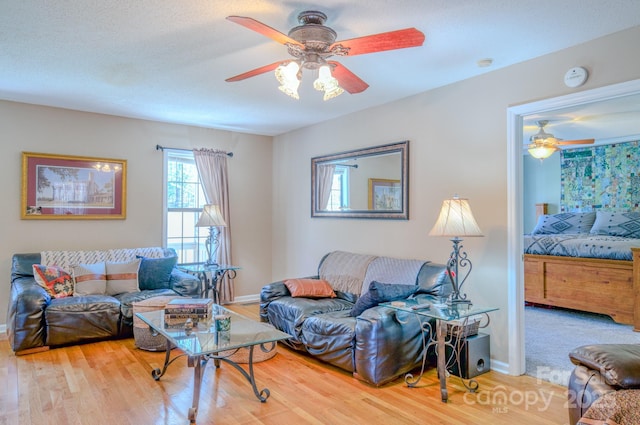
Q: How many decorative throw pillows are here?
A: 6